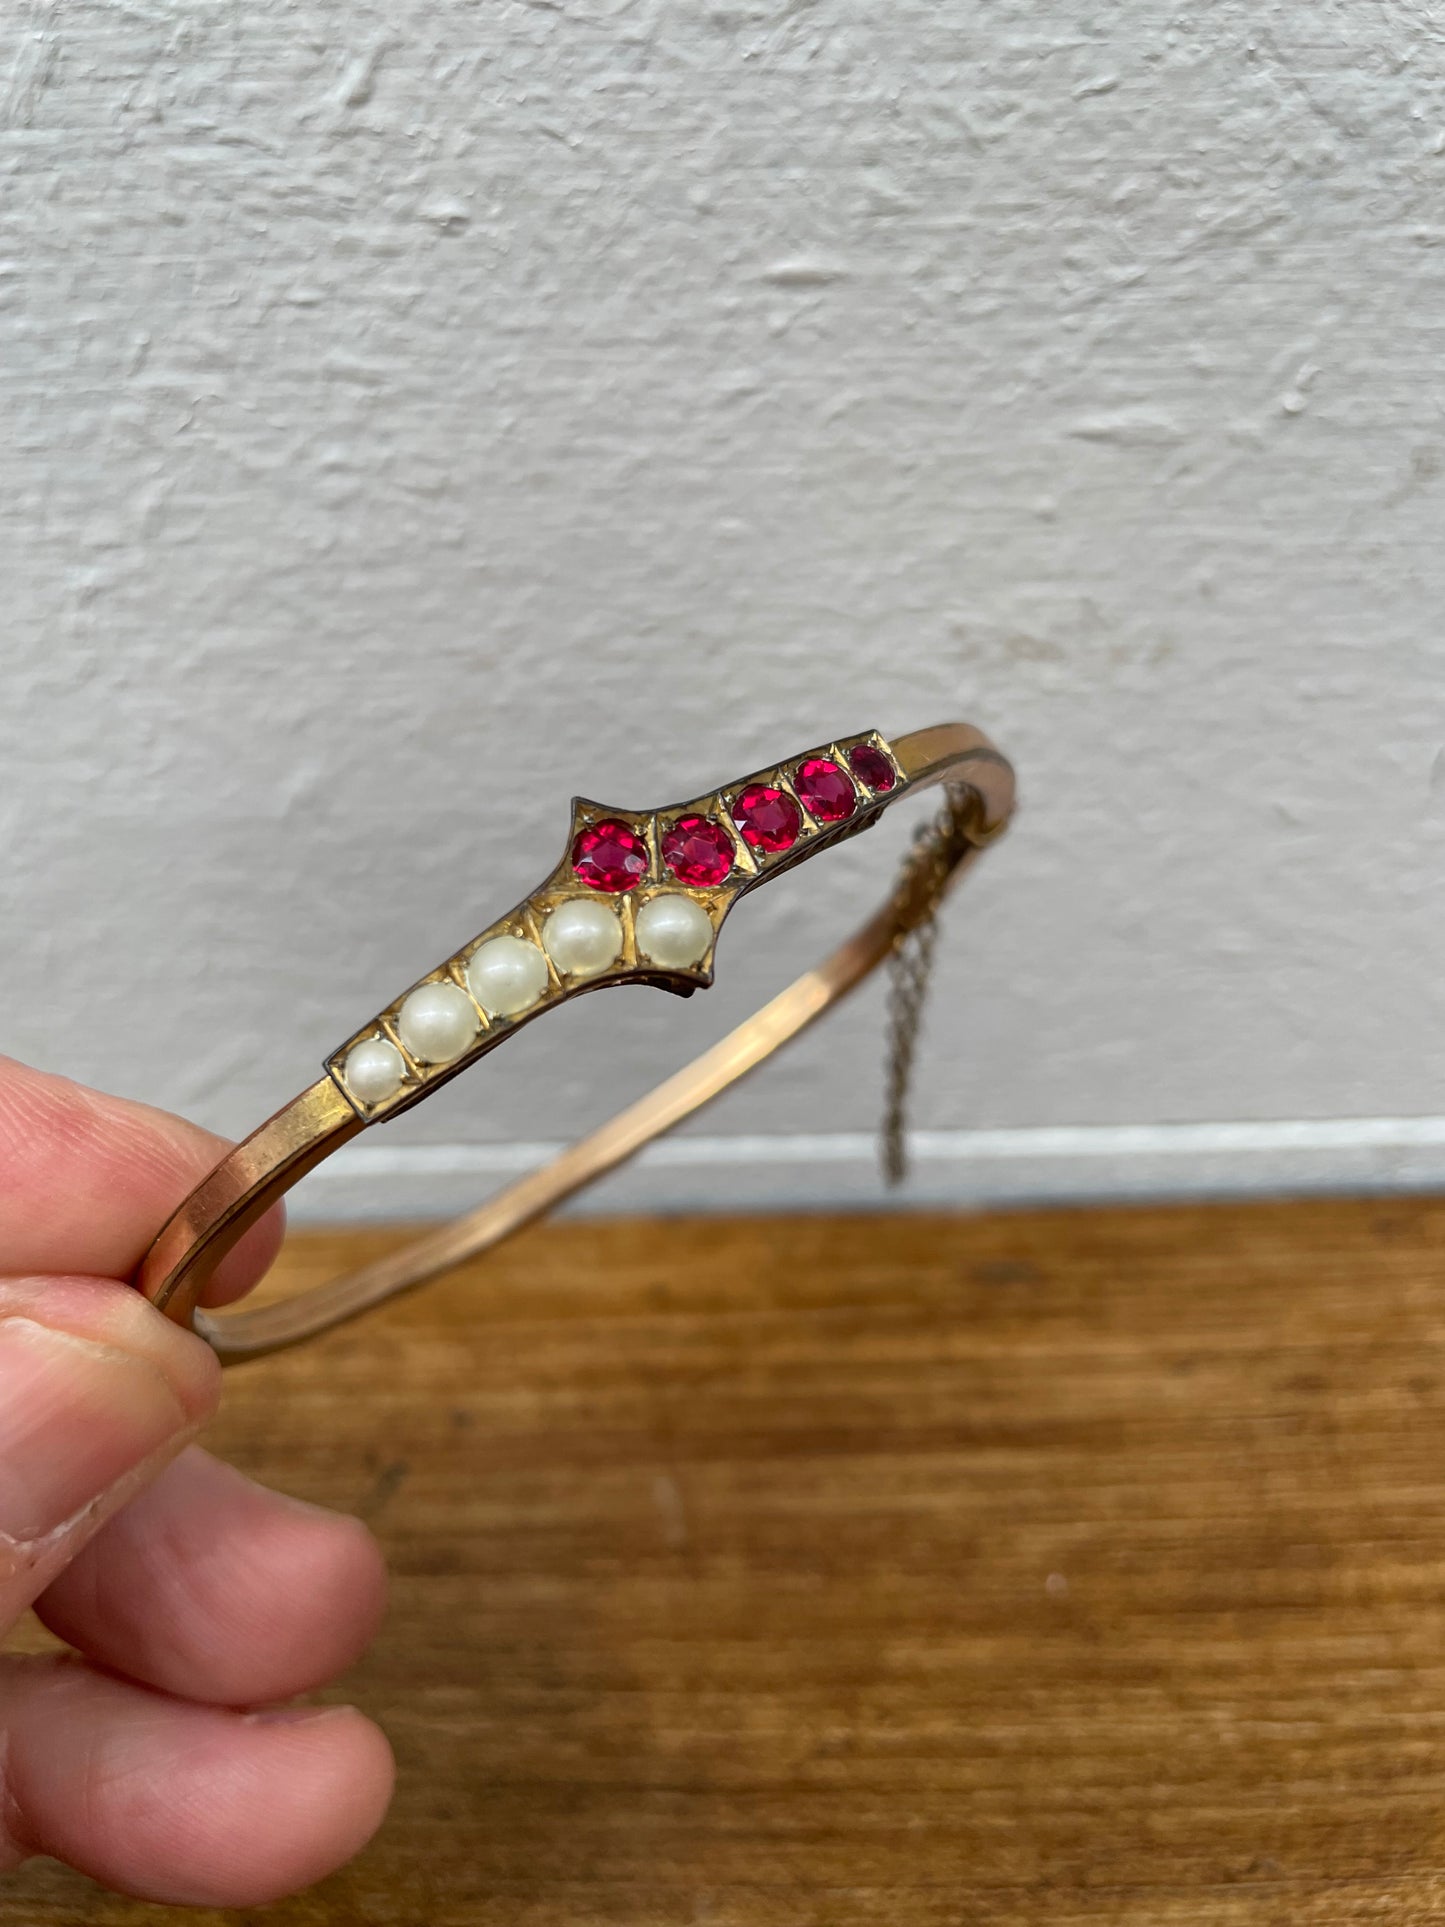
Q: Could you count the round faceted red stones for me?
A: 5